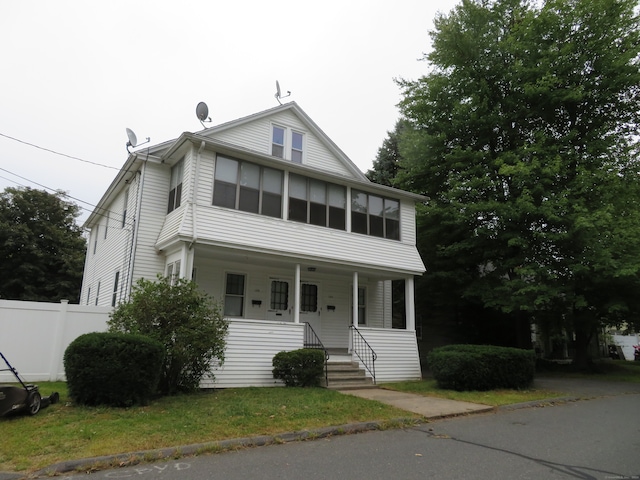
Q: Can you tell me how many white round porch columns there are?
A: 2